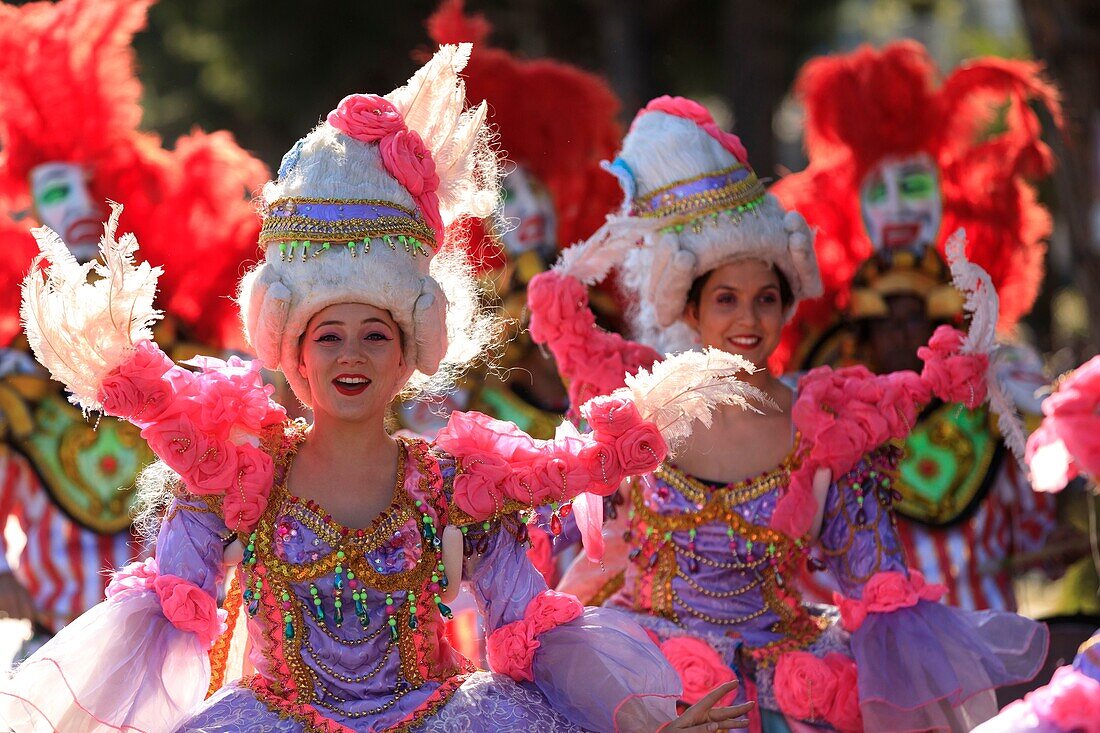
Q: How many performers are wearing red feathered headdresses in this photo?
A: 3